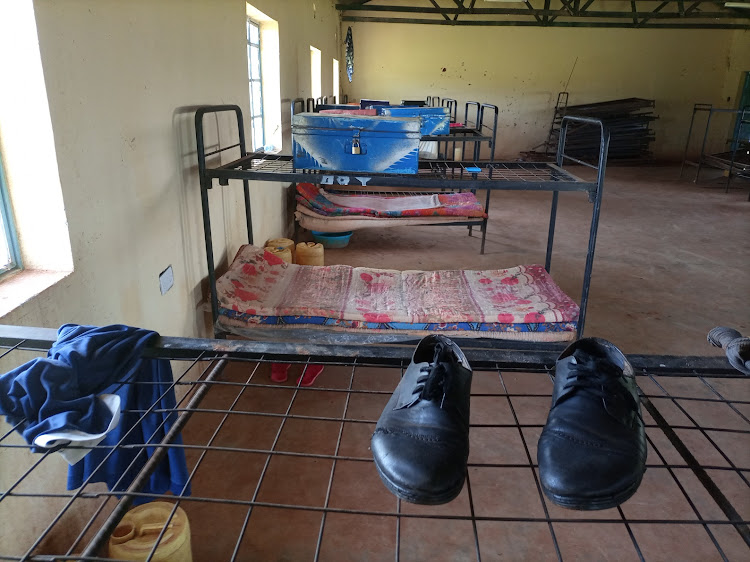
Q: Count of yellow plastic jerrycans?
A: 4